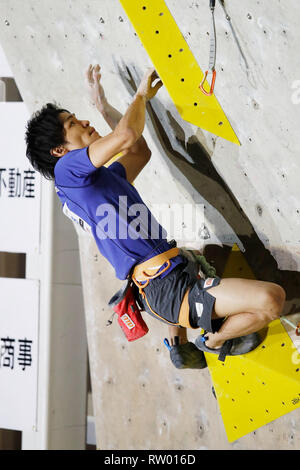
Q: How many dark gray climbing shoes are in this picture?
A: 2